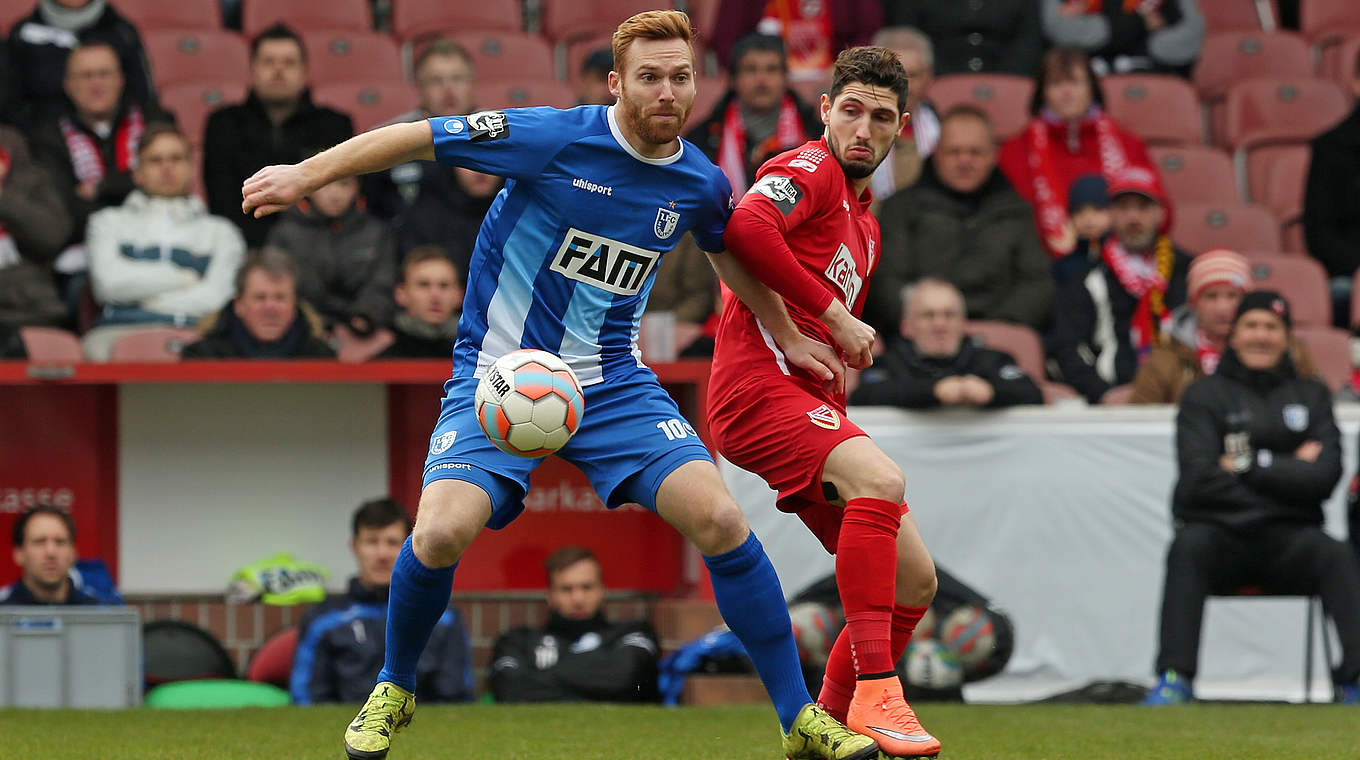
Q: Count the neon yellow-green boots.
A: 2